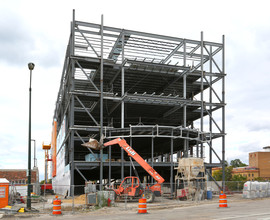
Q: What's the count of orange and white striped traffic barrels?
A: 3